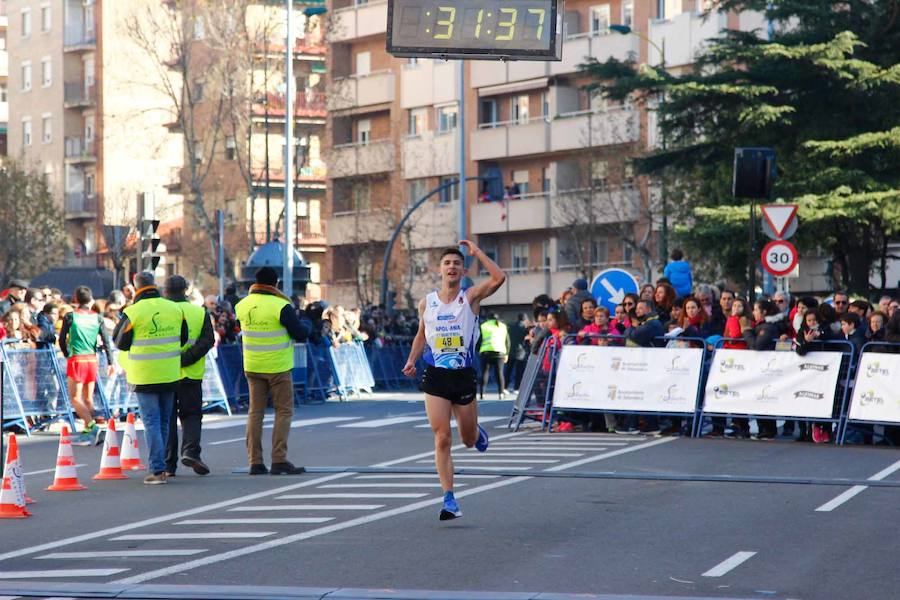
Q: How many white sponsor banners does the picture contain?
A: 3